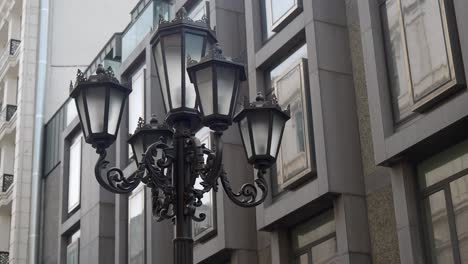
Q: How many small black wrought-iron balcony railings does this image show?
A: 4